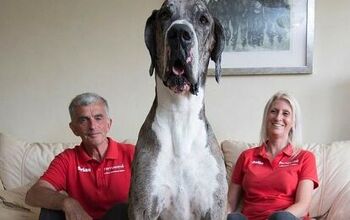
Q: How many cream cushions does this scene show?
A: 2